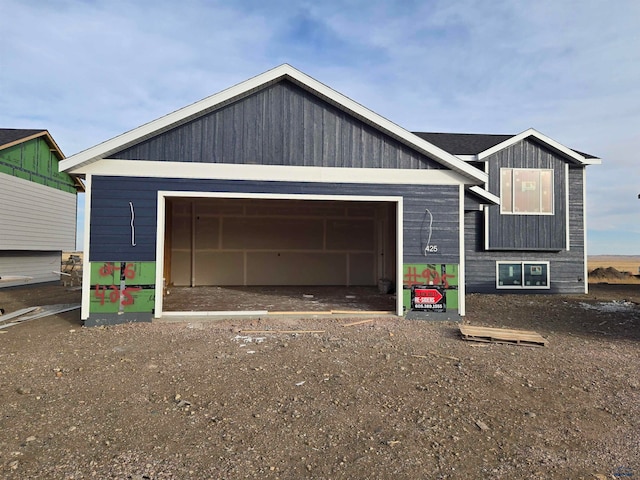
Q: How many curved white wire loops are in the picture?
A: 2